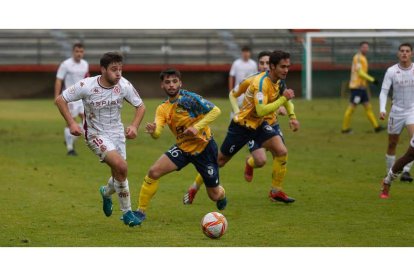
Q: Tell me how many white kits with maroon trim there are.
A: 4